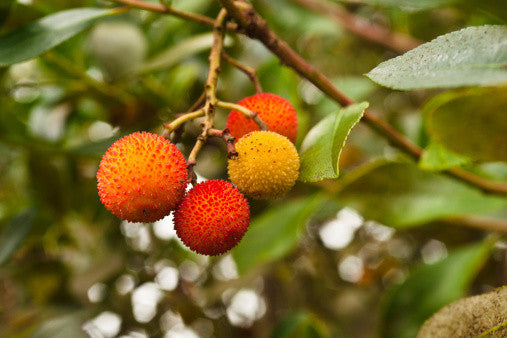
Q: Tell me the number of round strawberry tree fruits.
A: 4